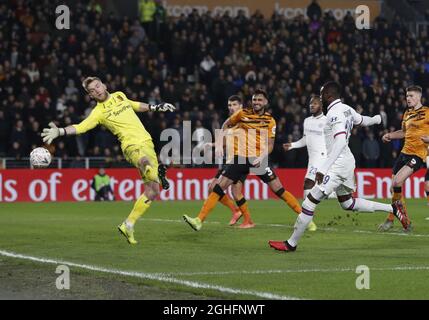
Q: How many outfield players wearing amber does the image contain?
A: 3